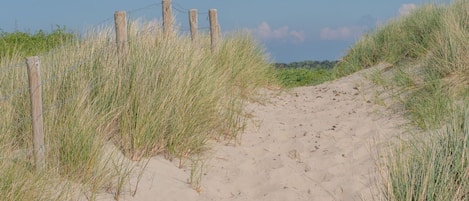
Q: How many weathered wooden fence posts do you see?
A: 5